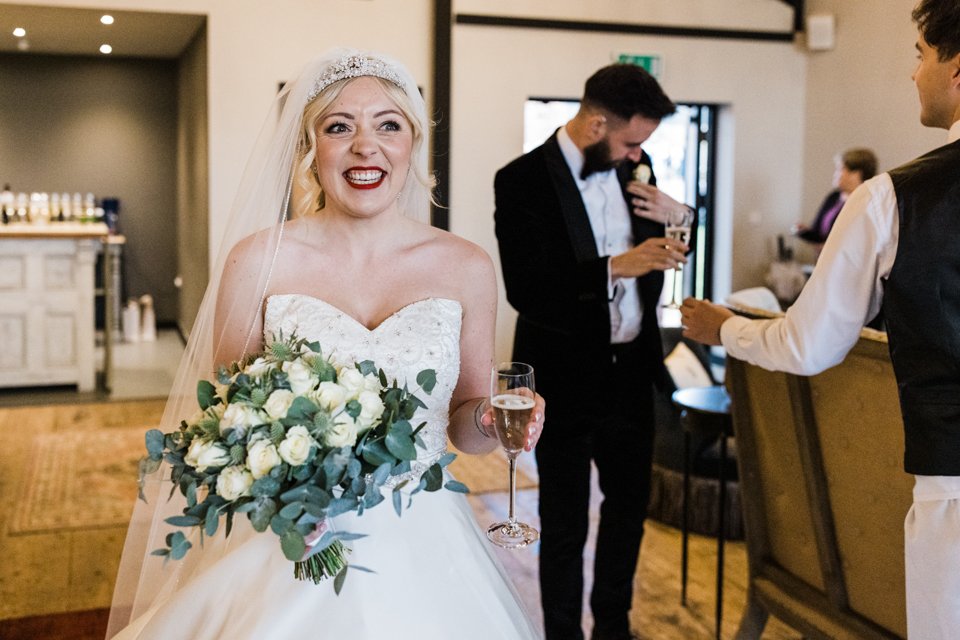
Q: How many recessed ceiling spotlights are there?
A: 3